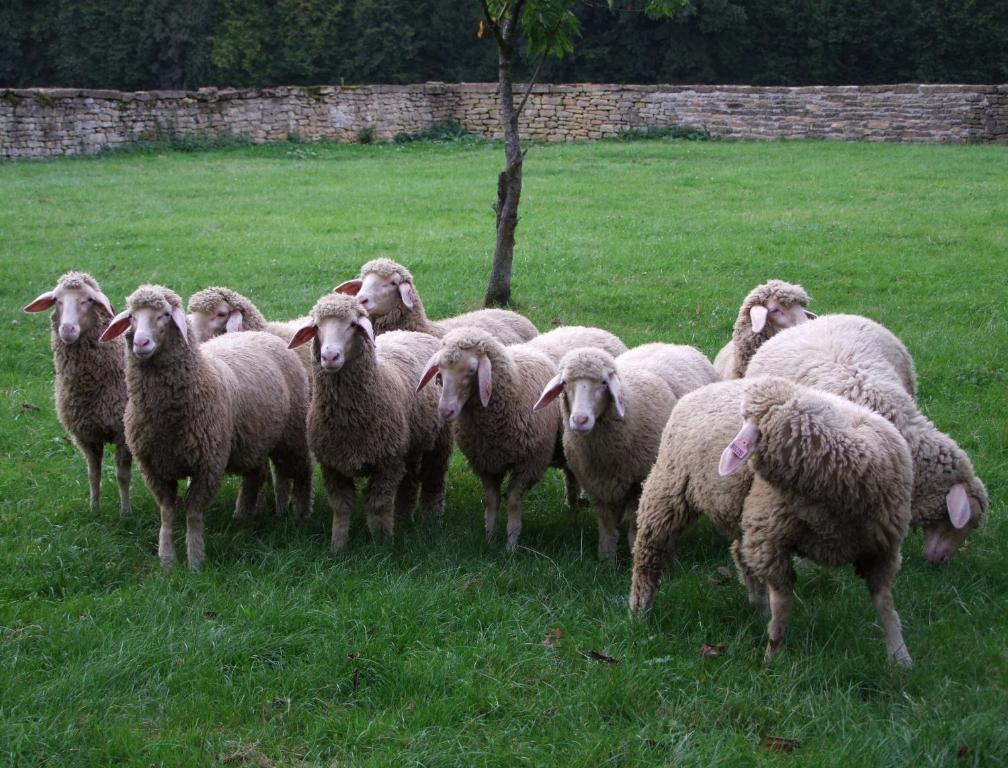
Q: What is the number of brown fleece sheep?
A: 10